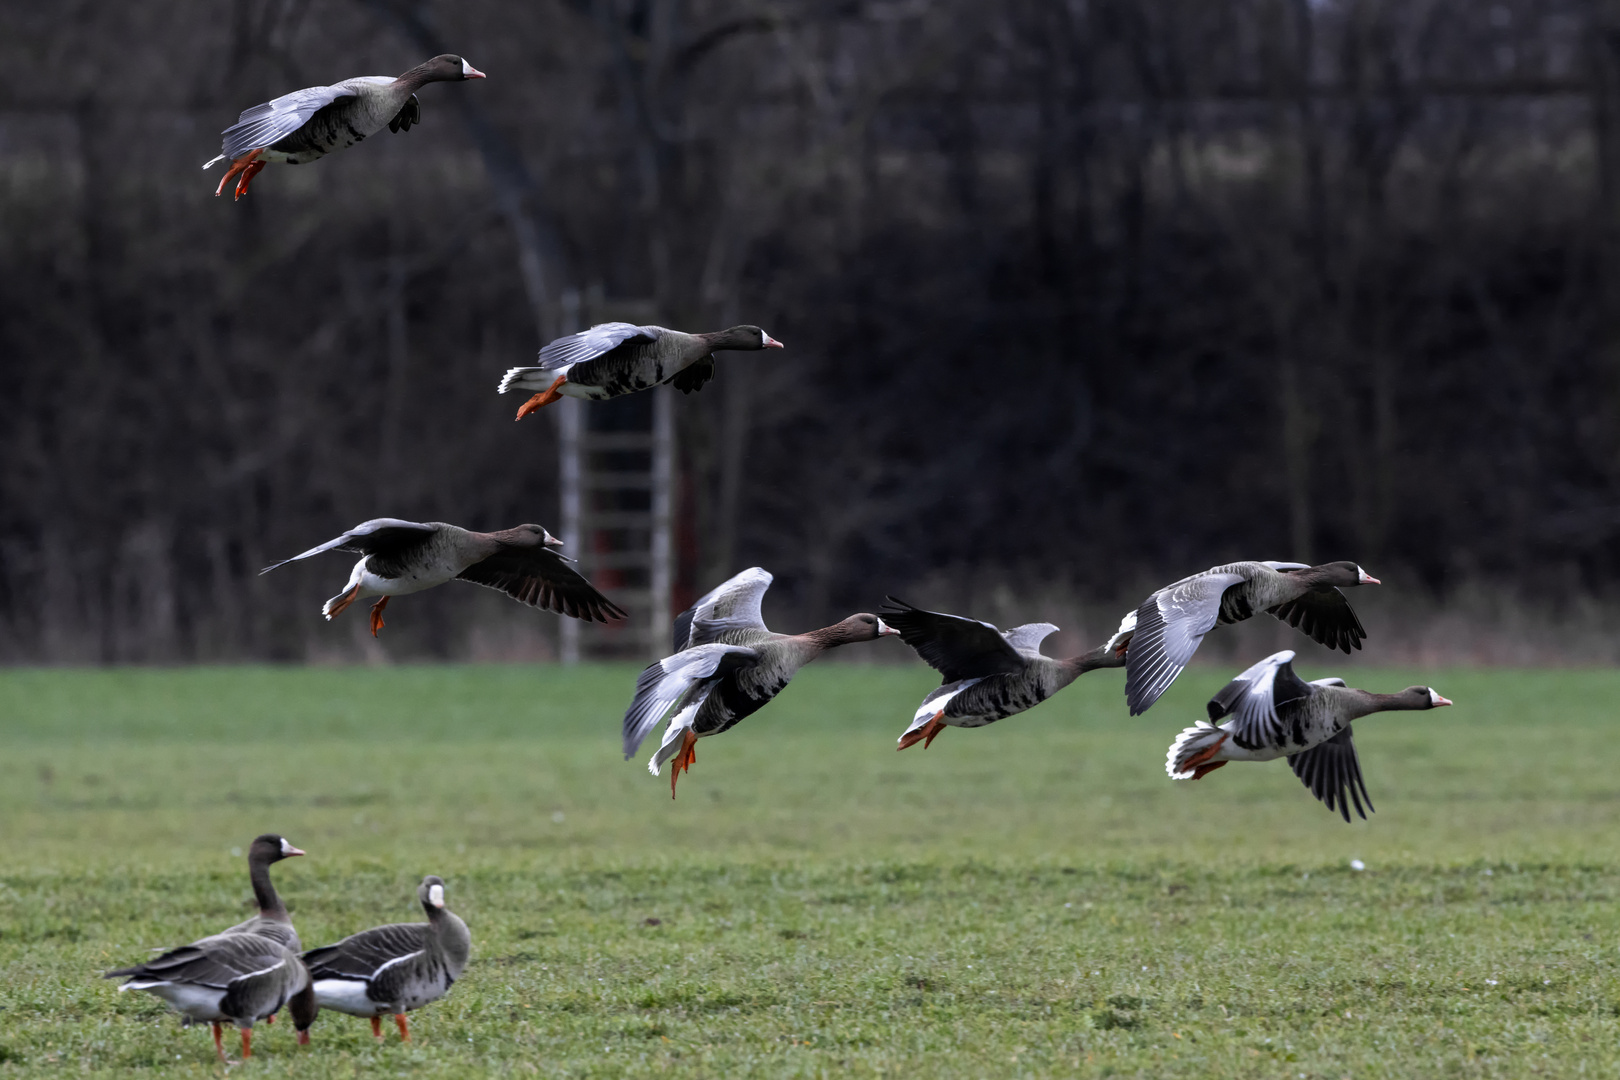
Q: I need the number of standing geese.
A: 3